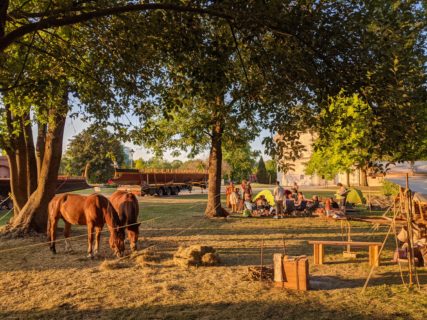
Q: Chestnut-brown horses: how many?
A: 2